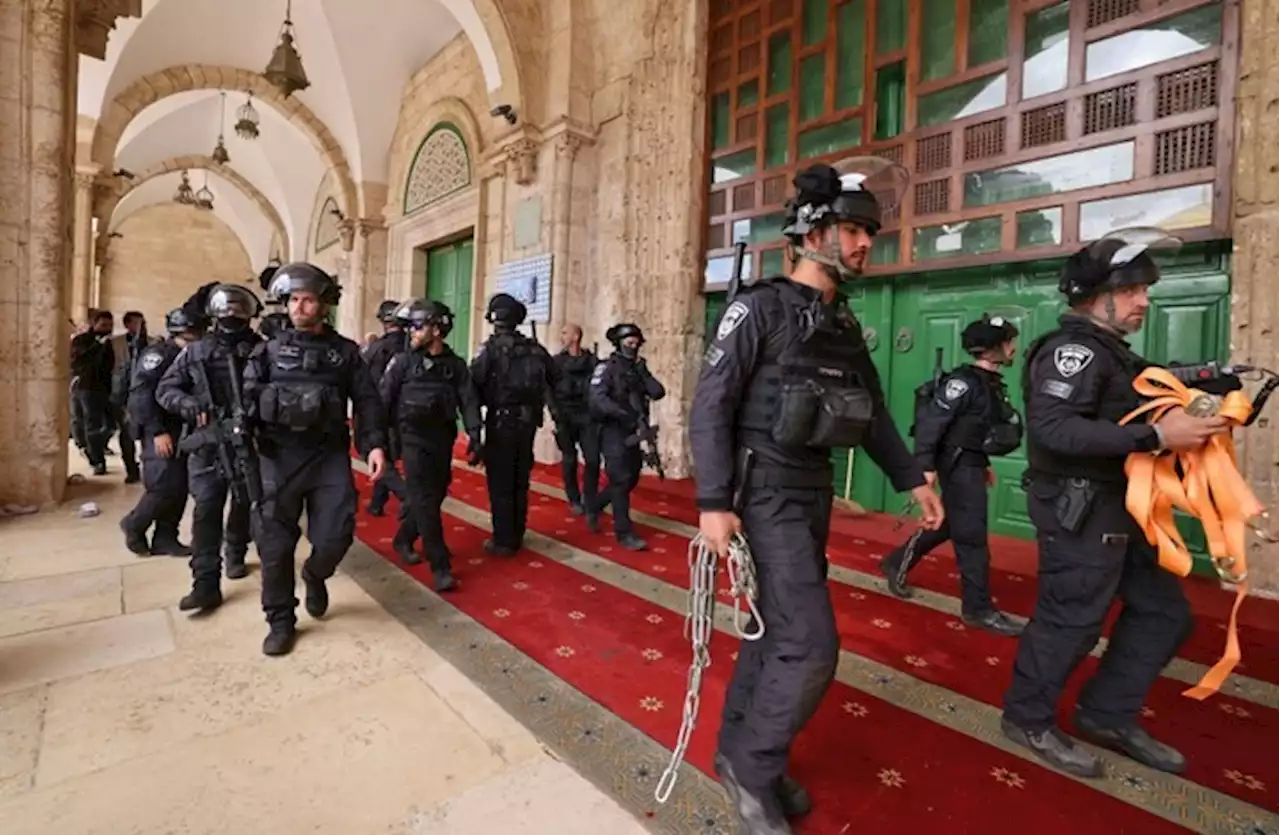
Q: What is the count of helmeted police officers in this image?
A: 11